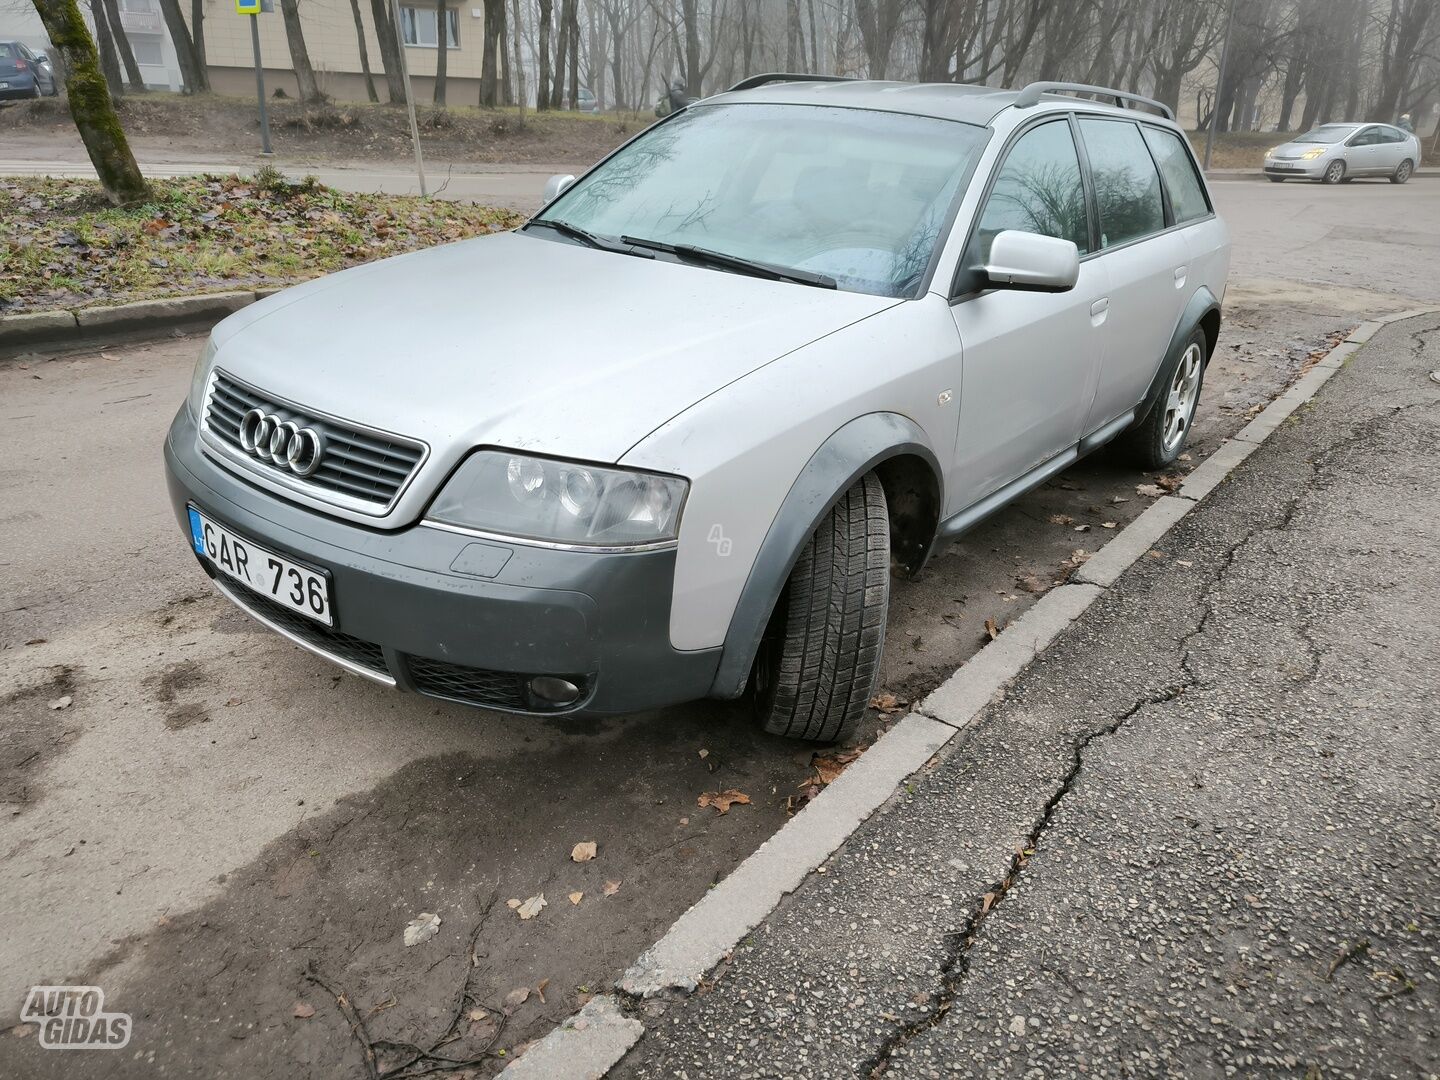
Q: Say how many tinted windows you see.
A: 3